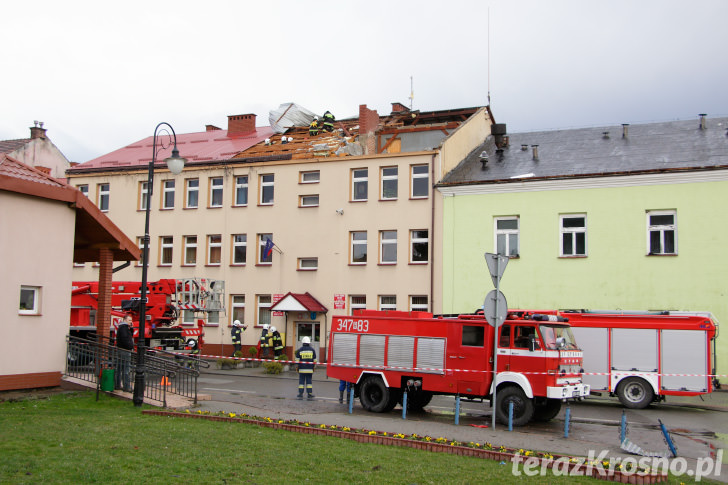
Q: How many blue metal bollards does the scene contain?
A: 7